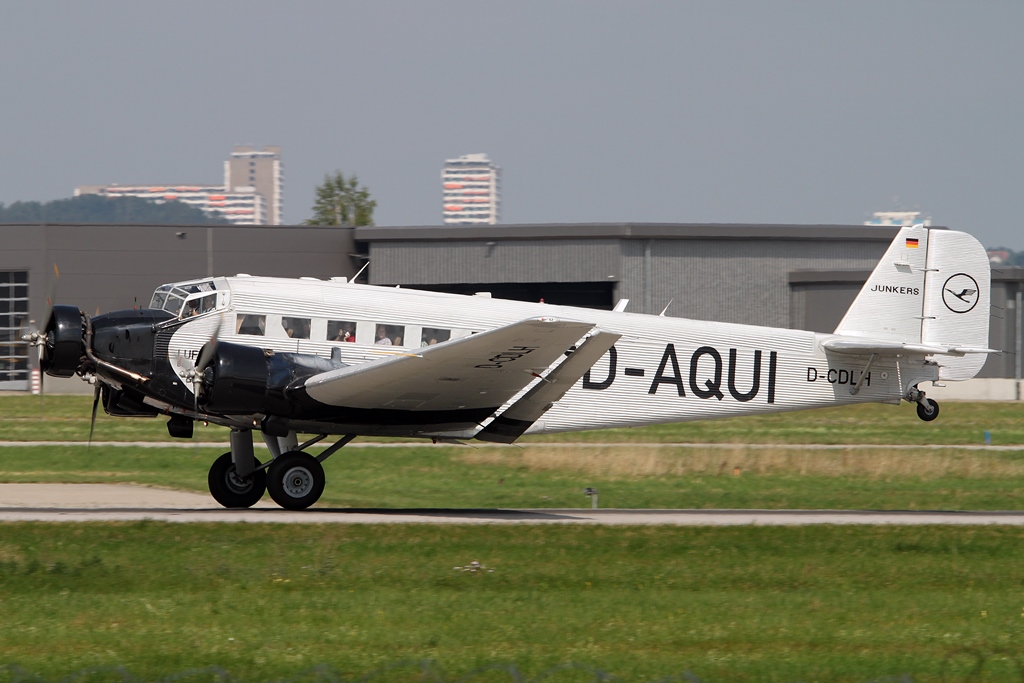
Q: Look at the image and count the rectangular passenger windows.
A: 5